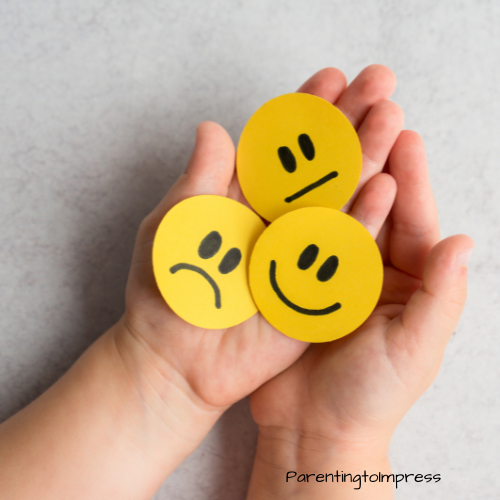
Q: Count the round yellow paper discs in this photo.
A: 3